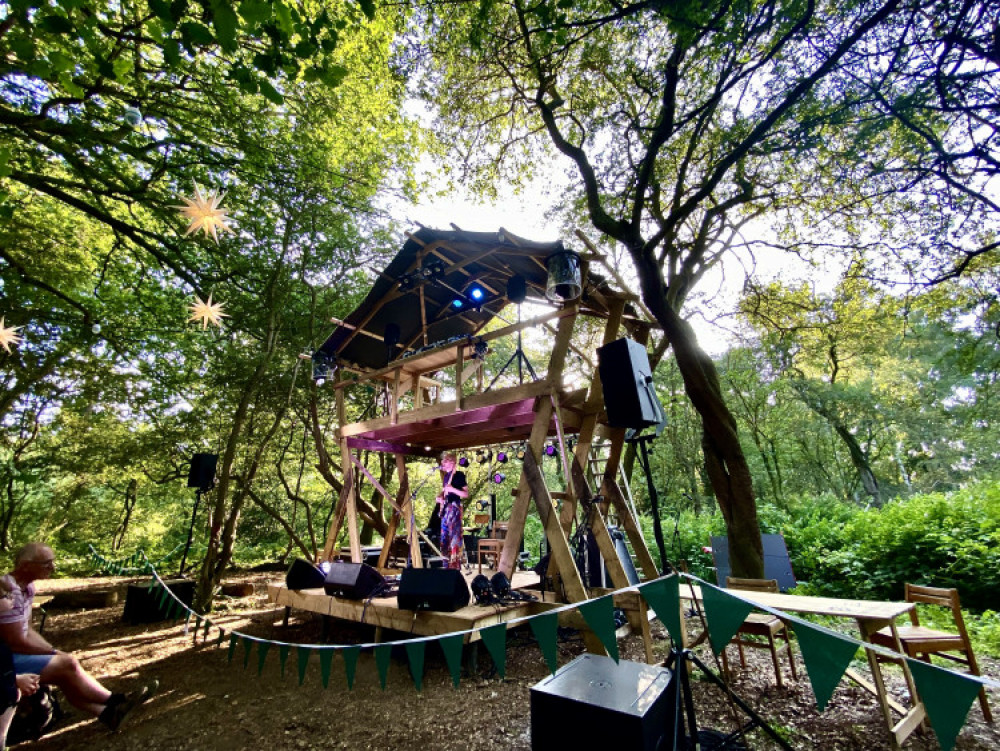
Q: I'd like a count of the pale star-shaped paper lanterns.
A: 3